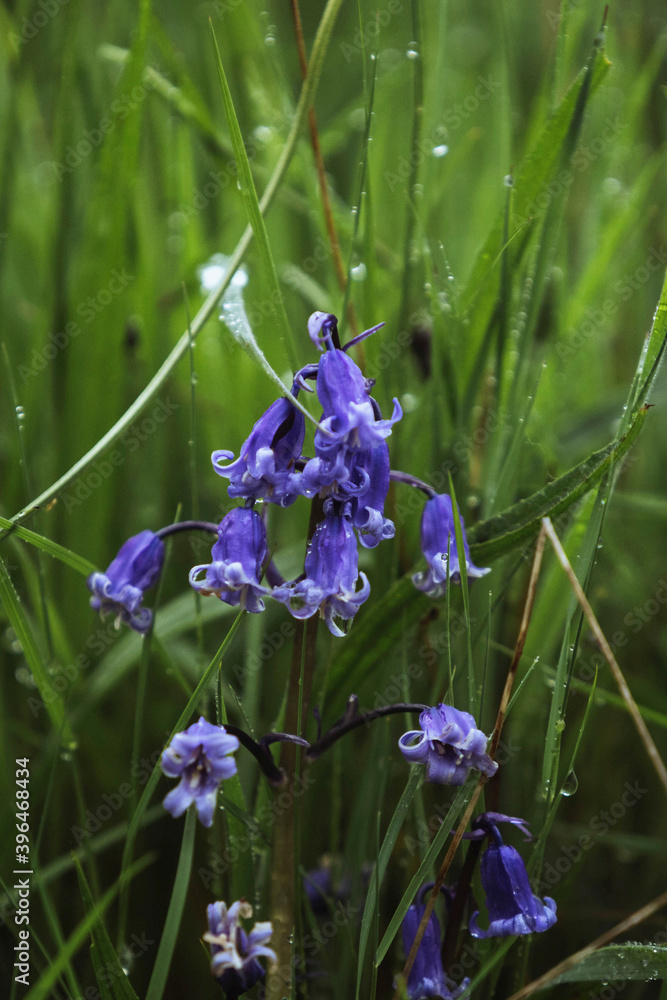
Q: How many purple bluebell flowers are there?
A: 13